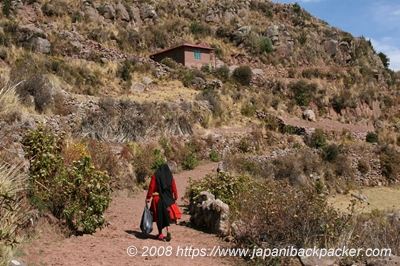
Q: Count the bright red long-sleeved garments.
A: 1